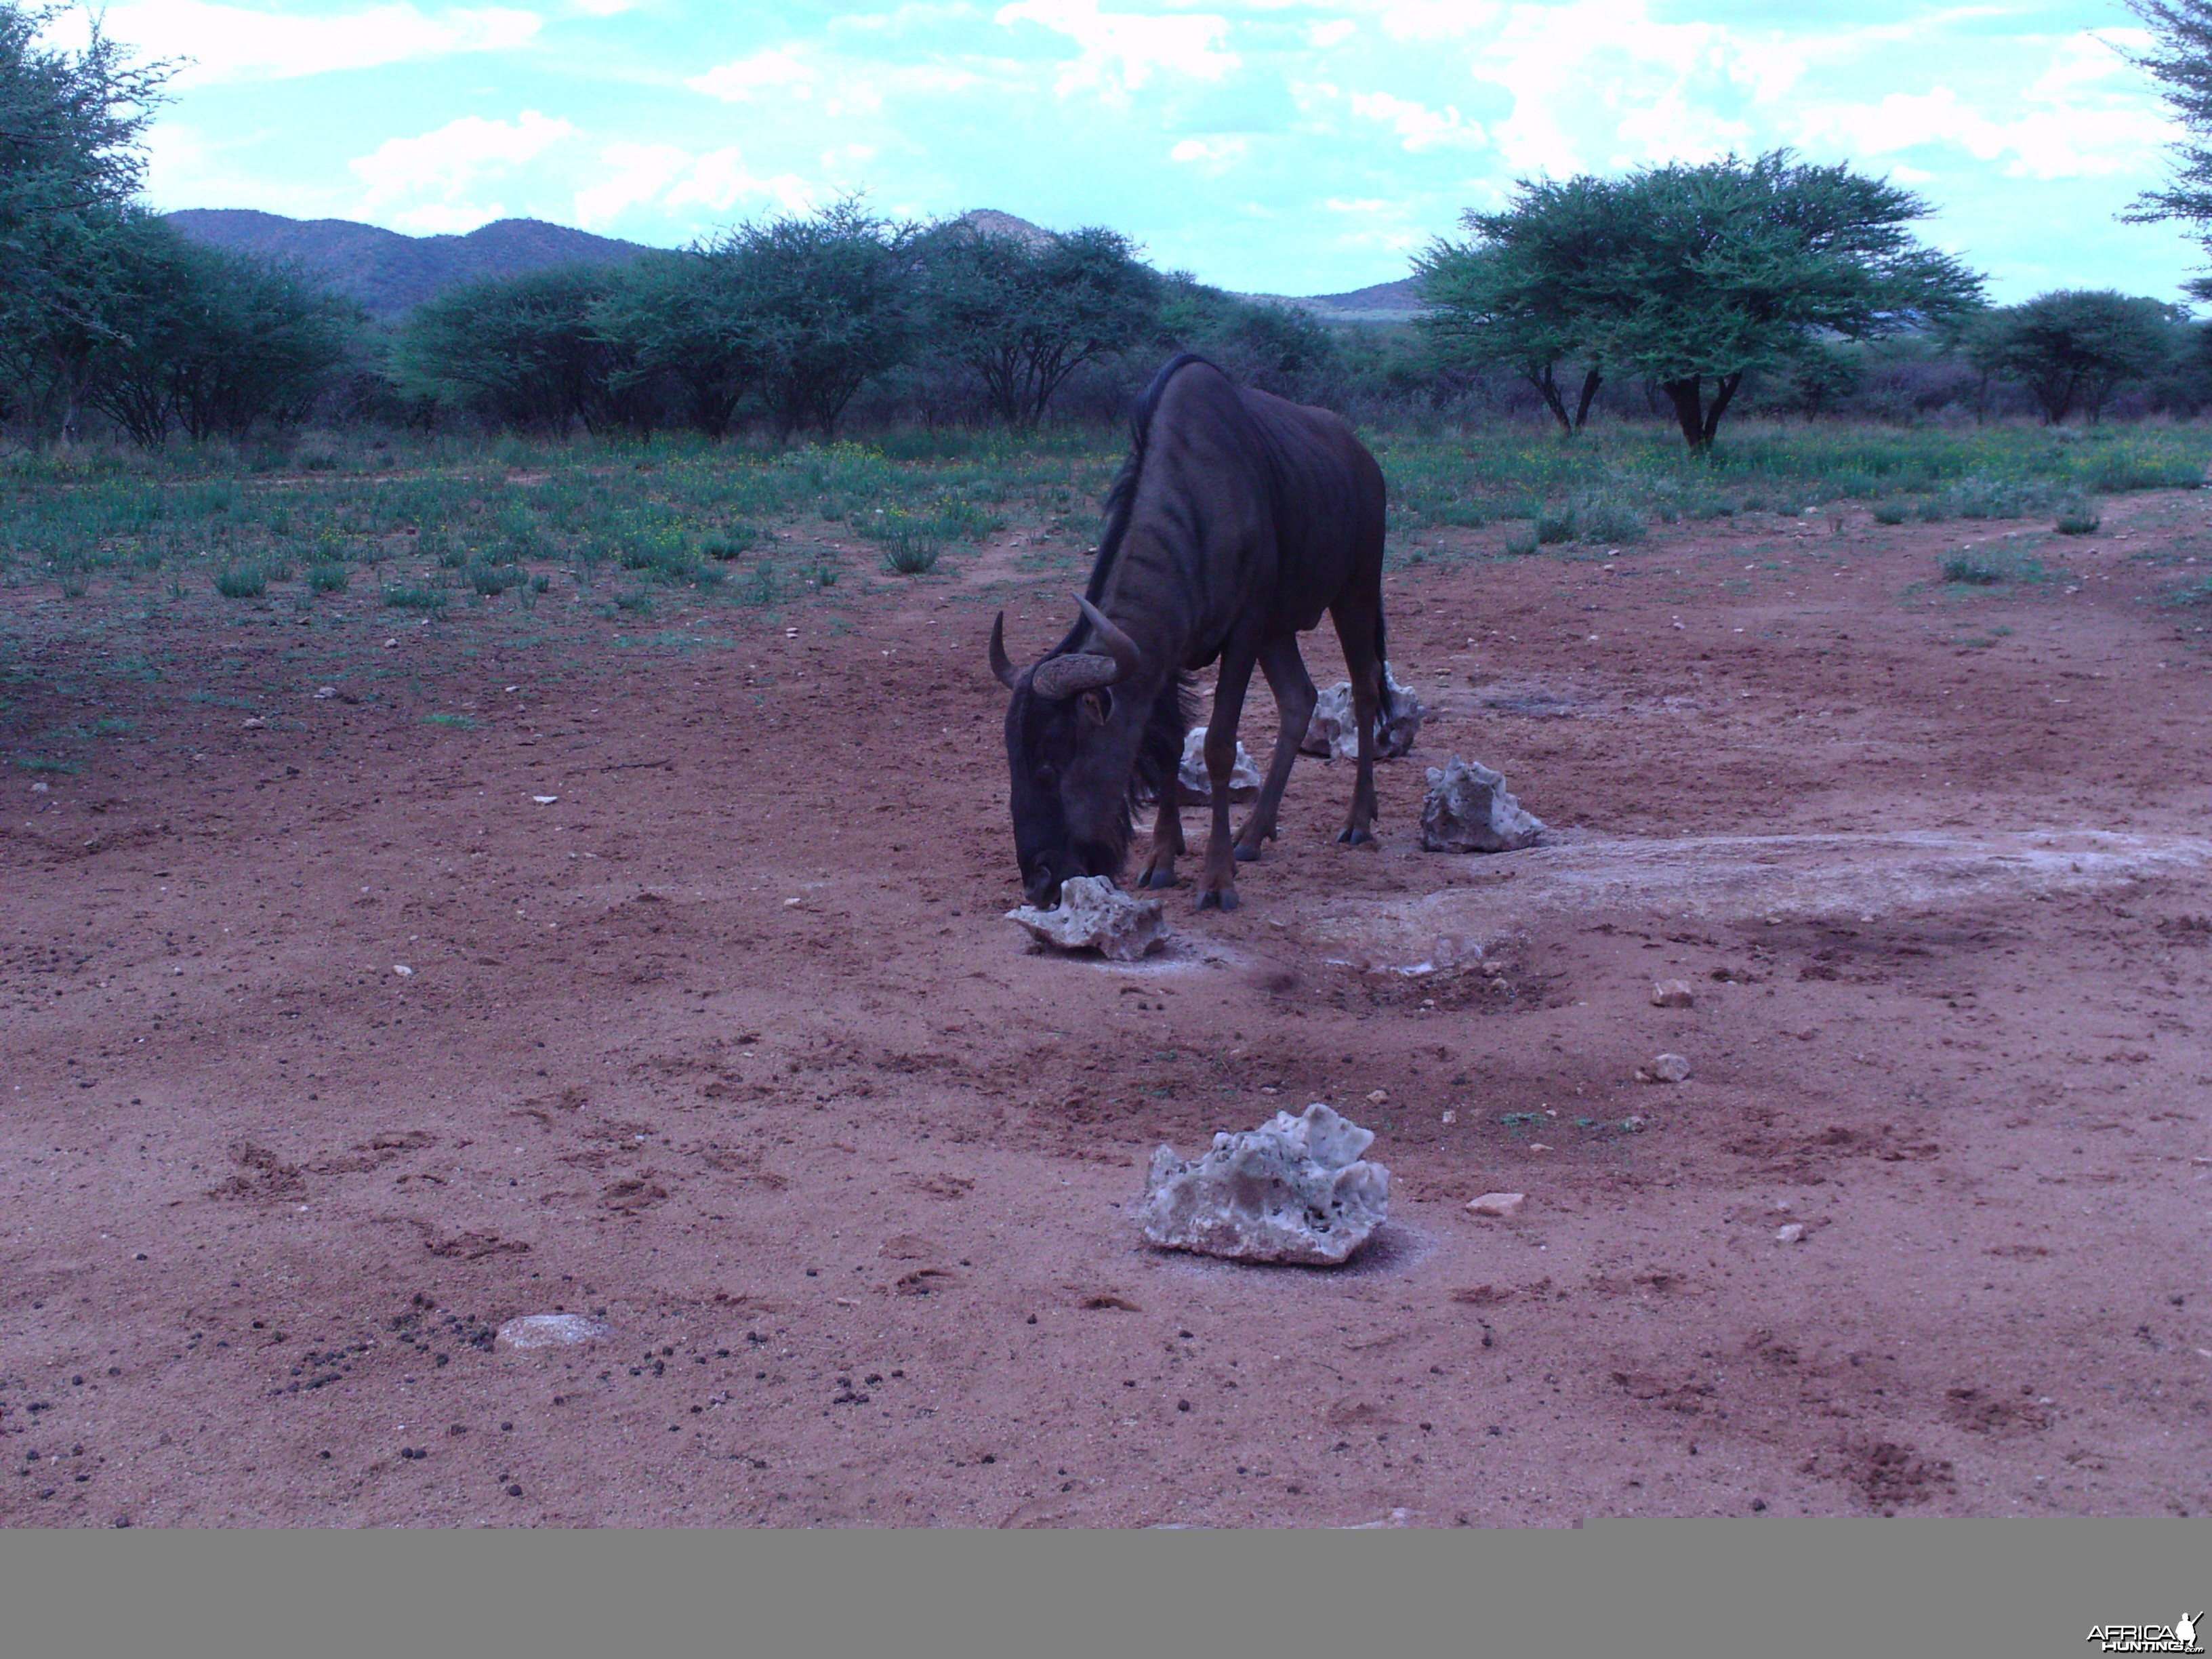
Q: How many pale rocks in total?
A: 5